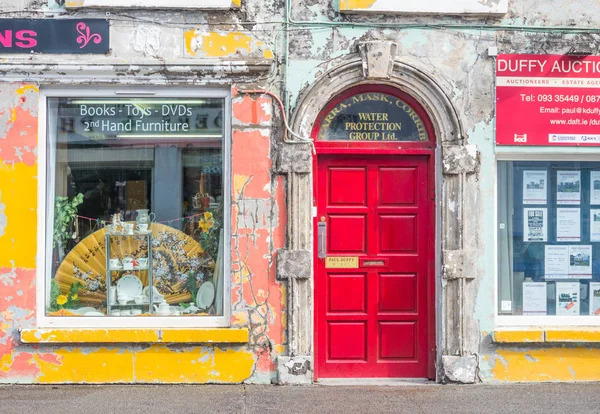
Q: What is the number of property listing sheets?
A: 11